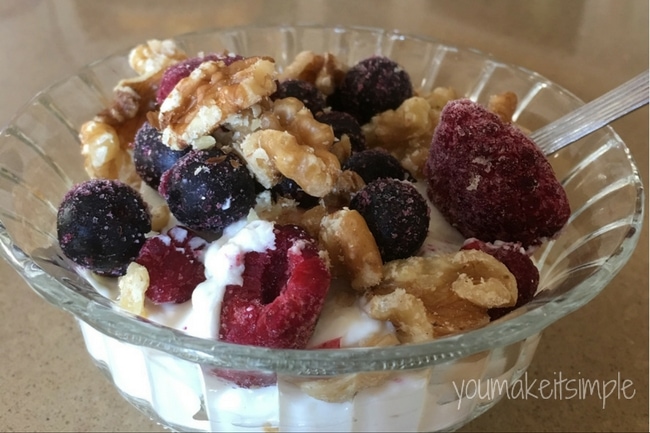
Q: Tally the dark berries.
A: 9